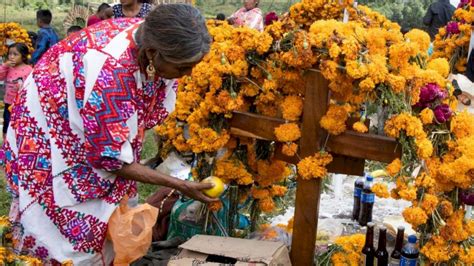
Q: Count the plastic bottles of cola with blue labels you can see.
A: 3